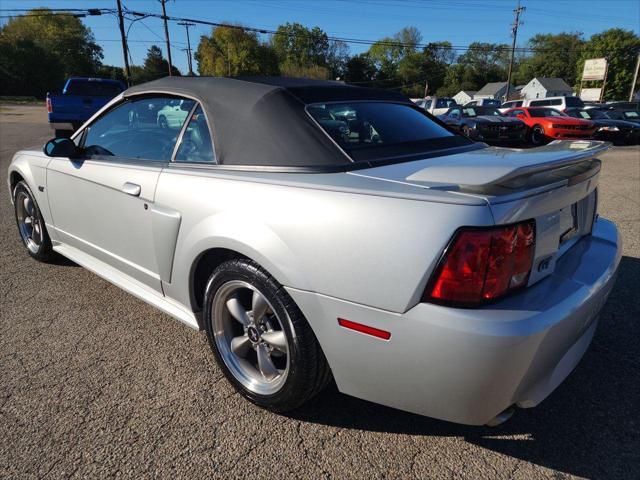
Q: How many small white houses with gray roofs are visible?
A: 3